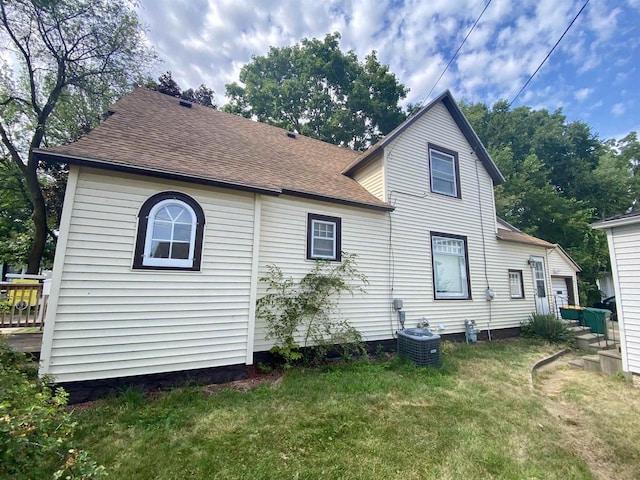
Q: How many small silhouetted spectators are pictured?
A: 0